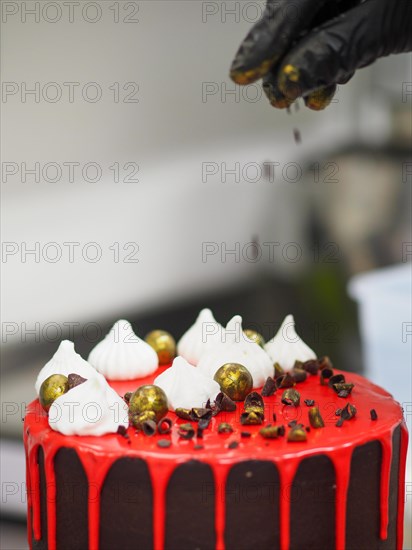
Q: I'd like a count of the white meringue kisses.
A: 7